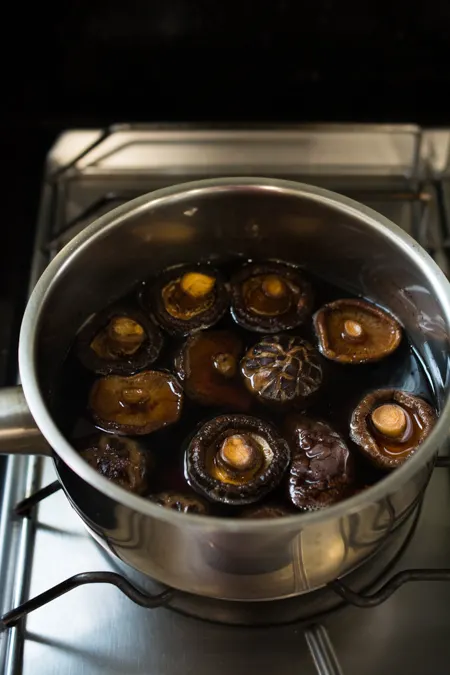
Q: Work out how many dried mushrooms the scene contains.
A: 13